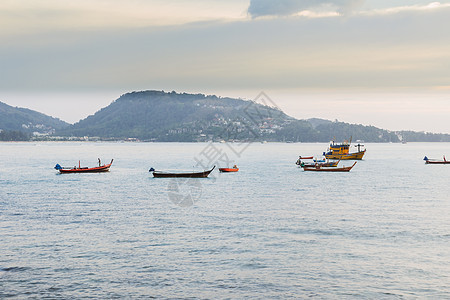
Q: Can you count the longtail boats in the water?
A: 5